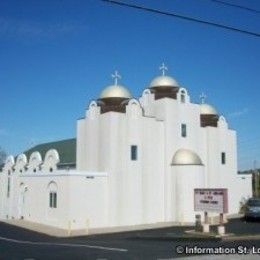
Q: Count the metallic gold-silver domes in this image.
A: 4